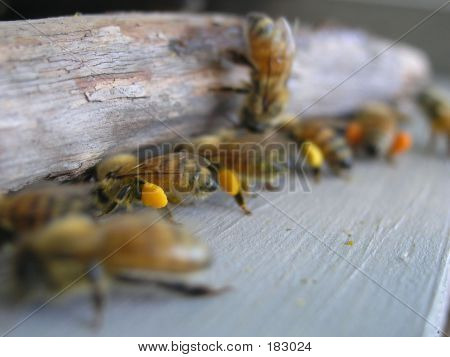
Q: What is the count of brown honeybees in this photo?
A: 8